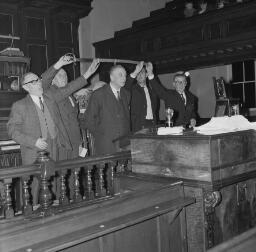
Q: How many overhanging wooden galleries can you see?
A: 1